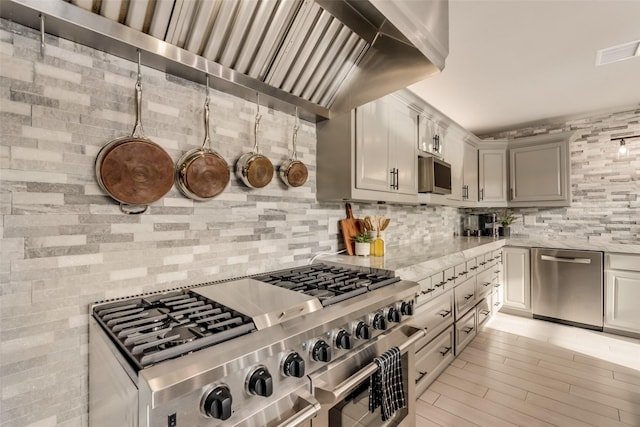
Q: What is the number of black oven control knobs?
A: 9